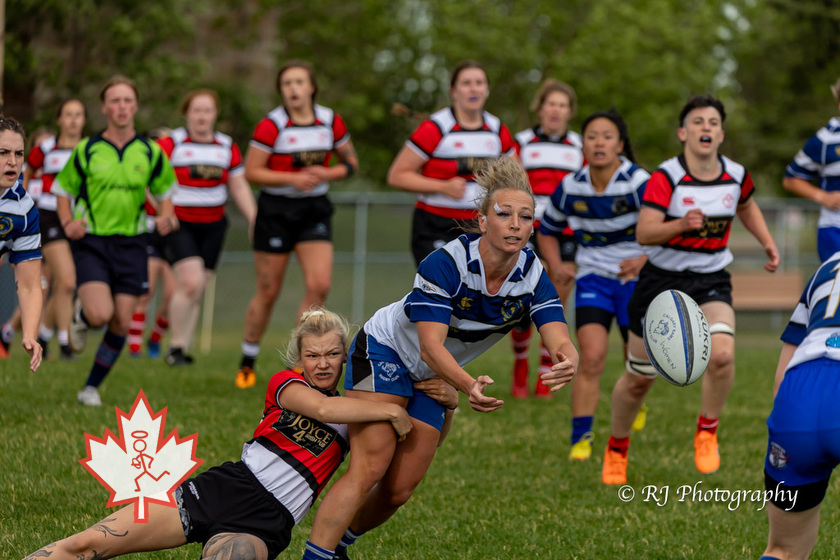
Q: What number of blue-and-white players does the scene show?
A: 5